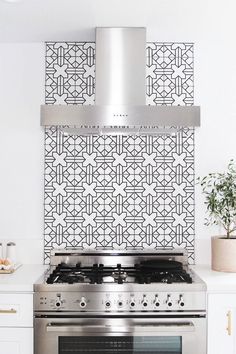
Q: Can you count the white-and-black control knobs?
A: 9